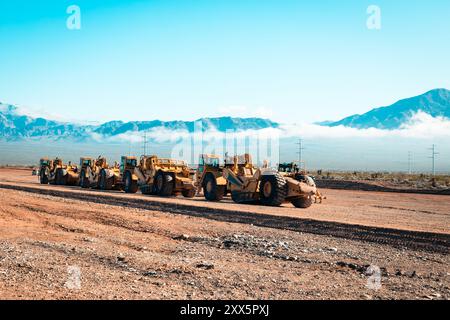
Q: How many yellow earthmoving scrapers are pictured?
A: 4